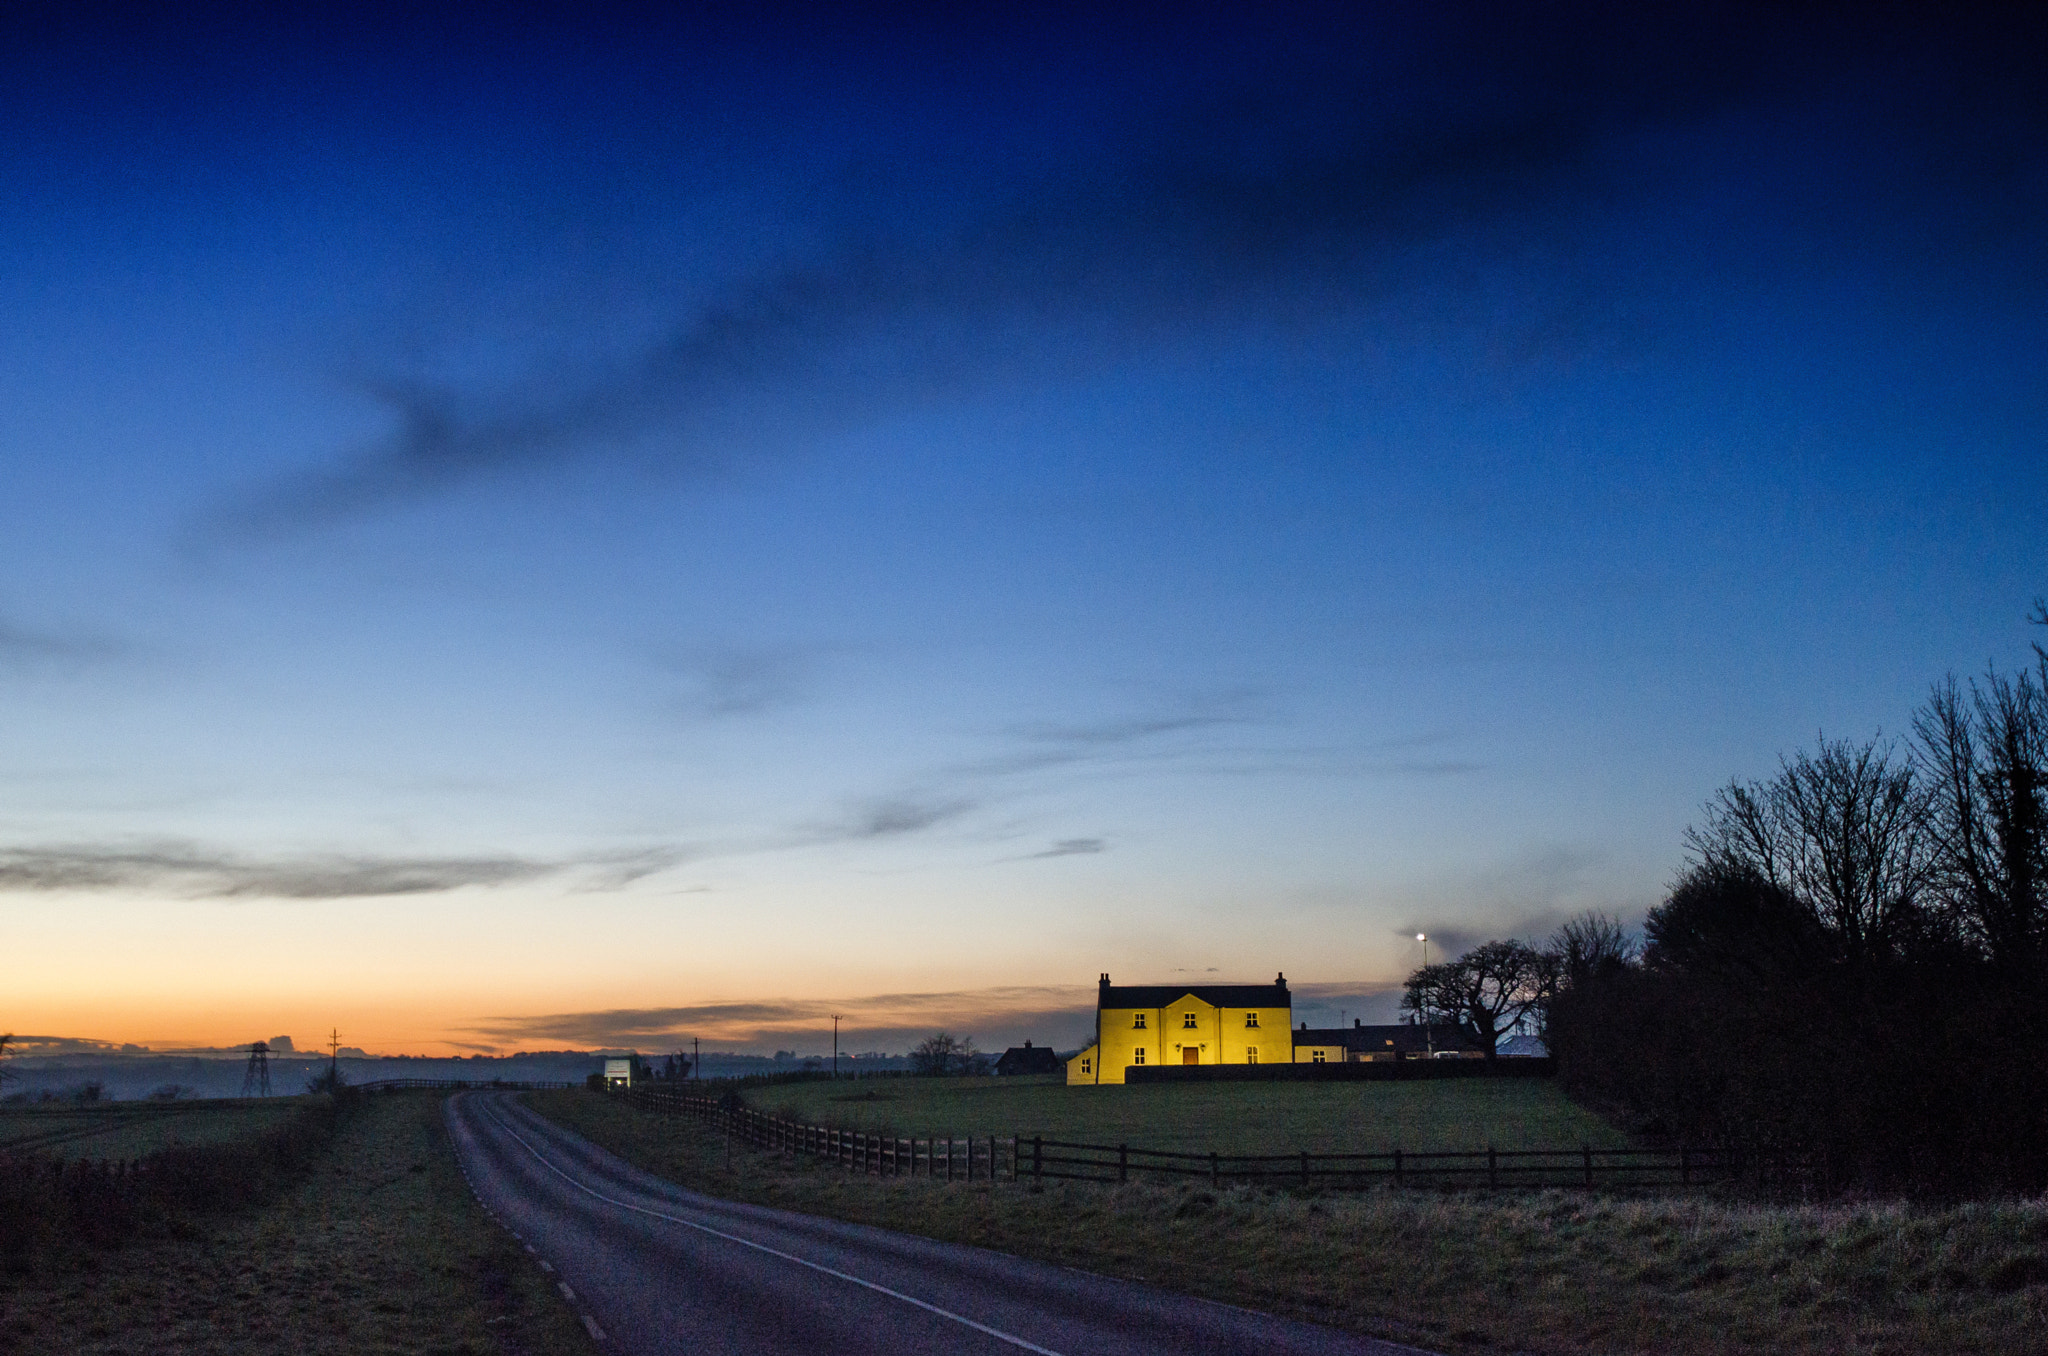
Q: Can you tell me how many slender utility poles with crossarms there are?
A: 3